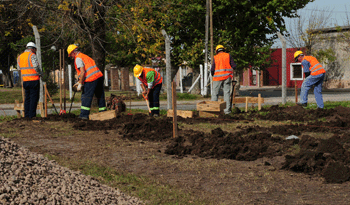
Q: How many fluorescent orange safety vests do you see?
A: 5